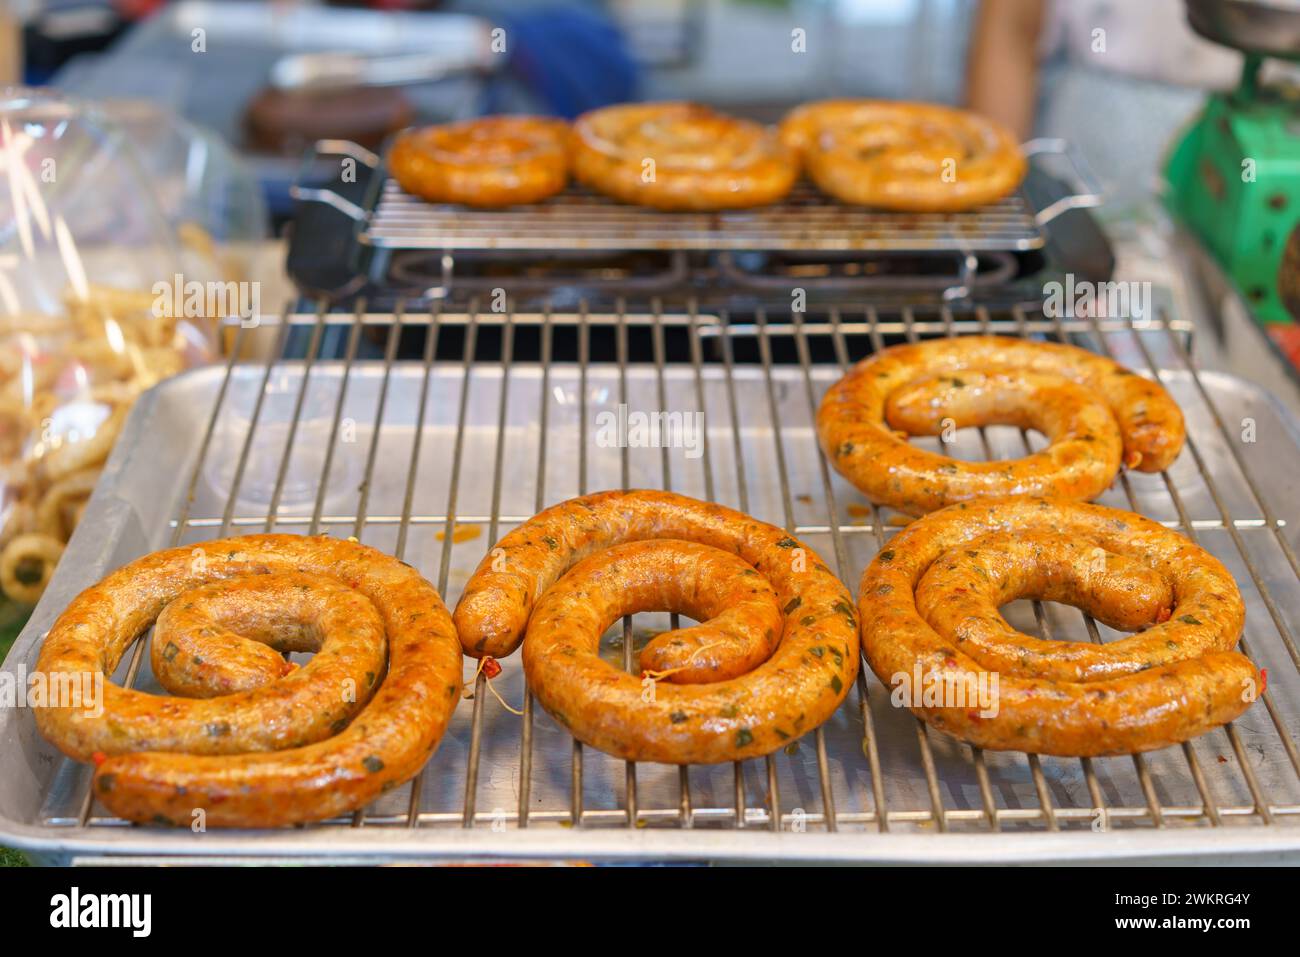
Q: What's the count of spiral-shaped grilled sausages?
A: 7